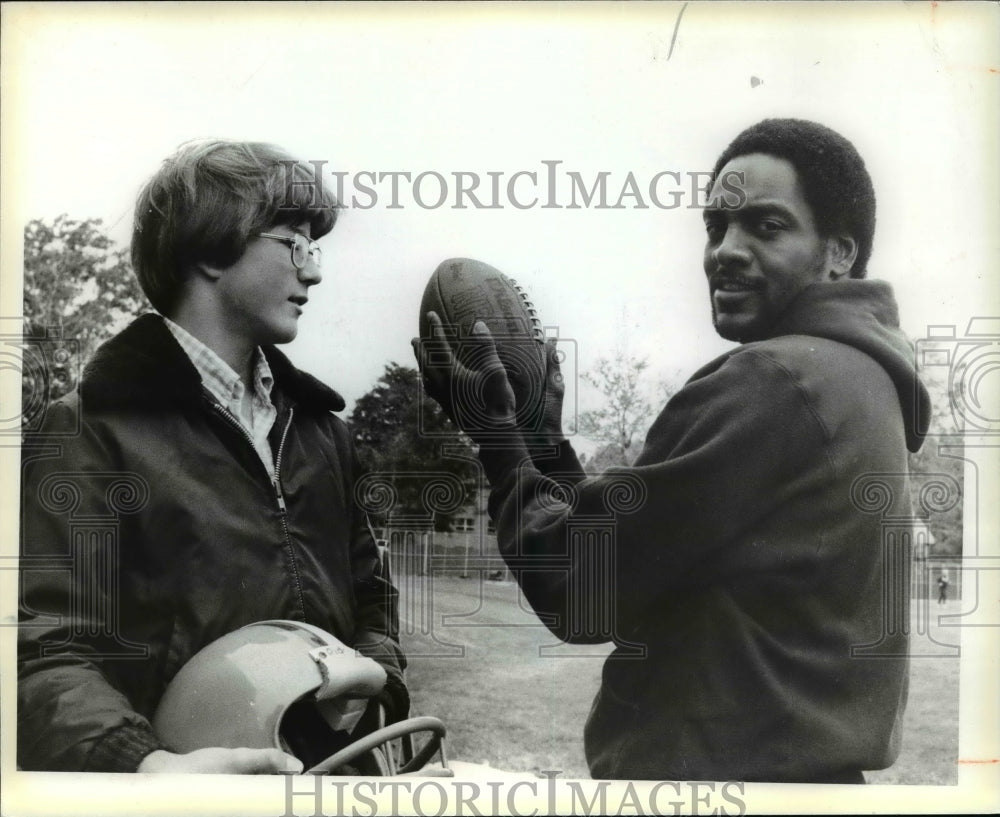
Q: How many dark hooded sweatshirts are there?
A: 1